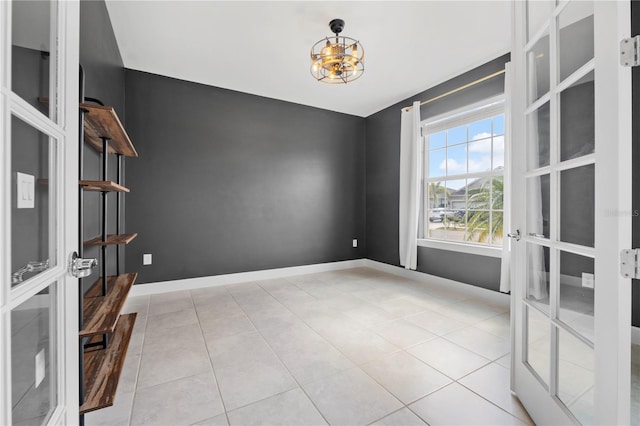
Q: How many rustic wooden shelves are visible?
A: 5